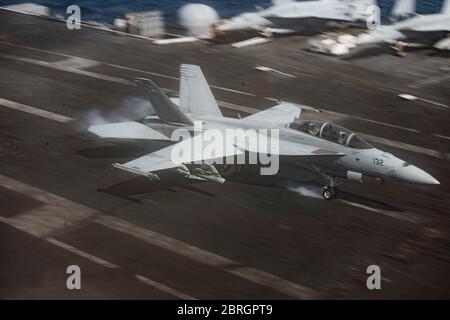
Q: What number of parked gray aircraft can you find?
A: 2